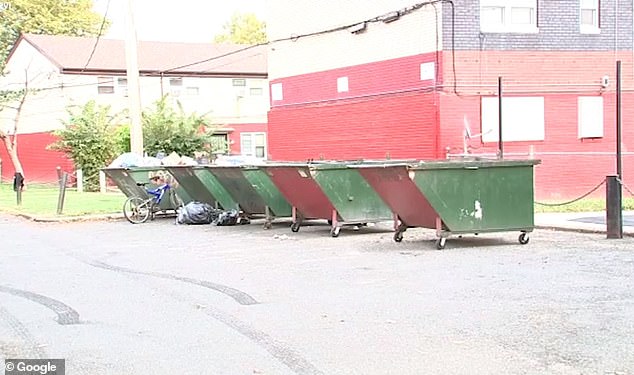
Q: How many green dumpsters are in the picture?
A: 5